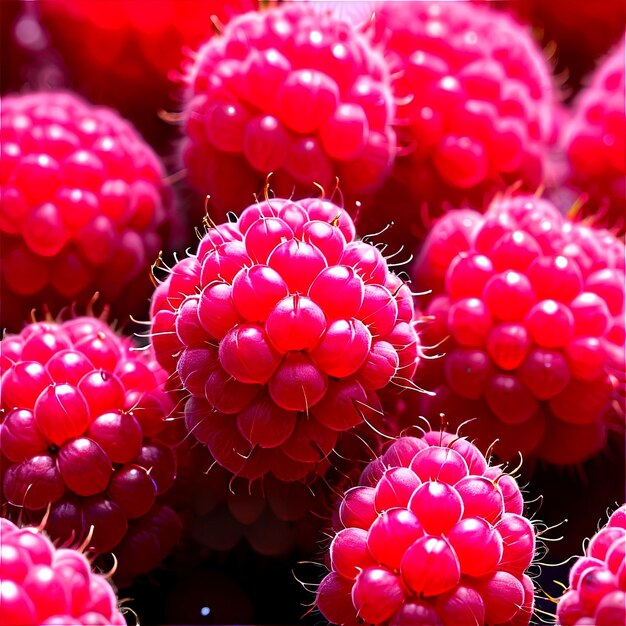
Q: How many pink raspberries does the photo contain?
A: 10